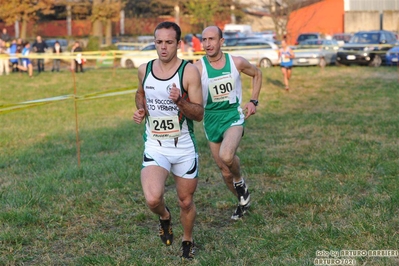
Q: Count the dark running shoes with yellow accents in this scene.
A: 2